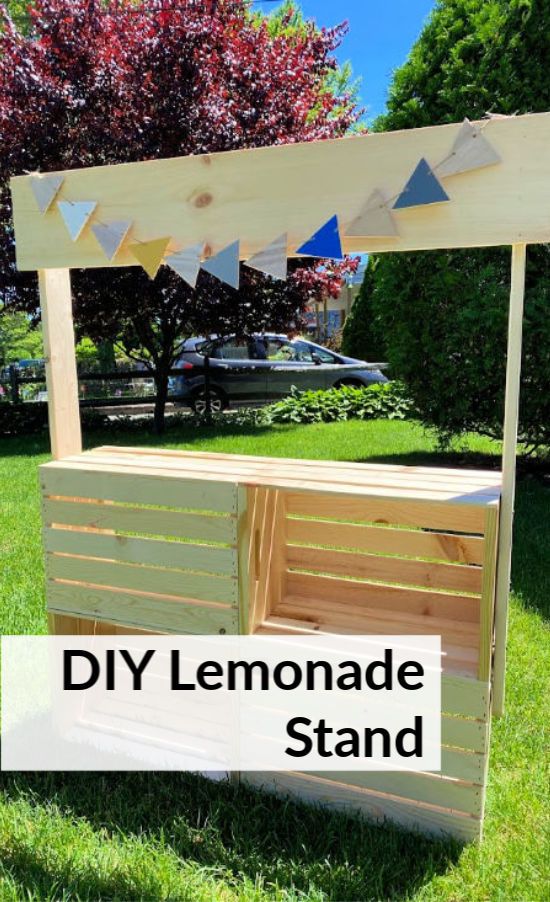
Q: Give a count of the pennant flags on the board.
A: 11